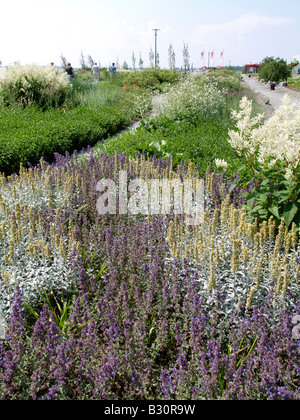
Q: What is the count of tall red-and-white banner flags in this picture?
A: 3